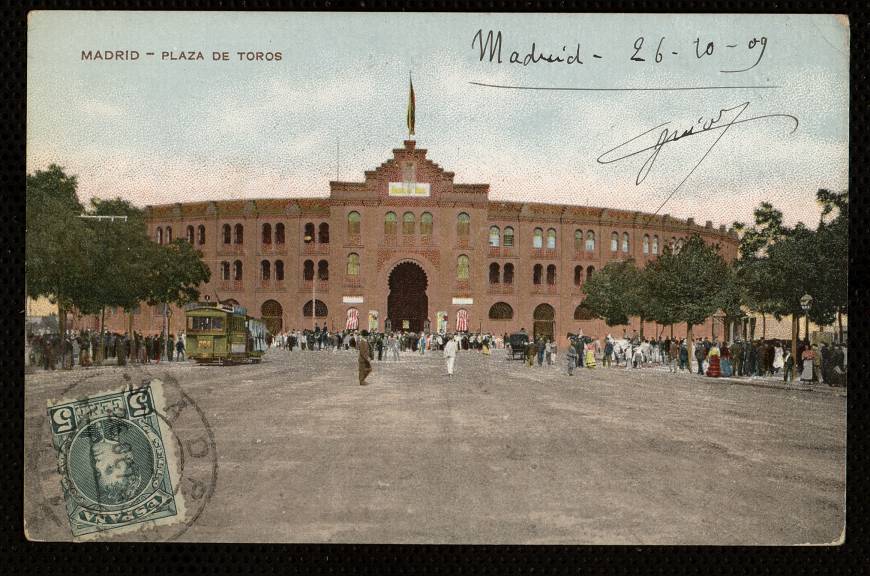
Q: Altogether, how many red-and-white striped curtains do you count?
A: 2